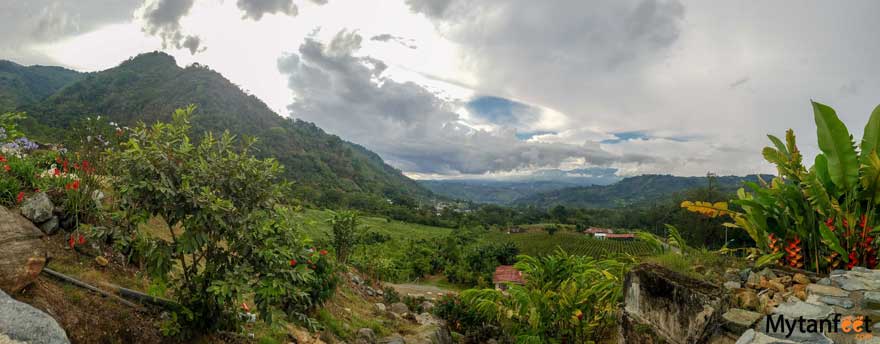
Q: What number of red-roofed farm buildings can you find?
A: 3